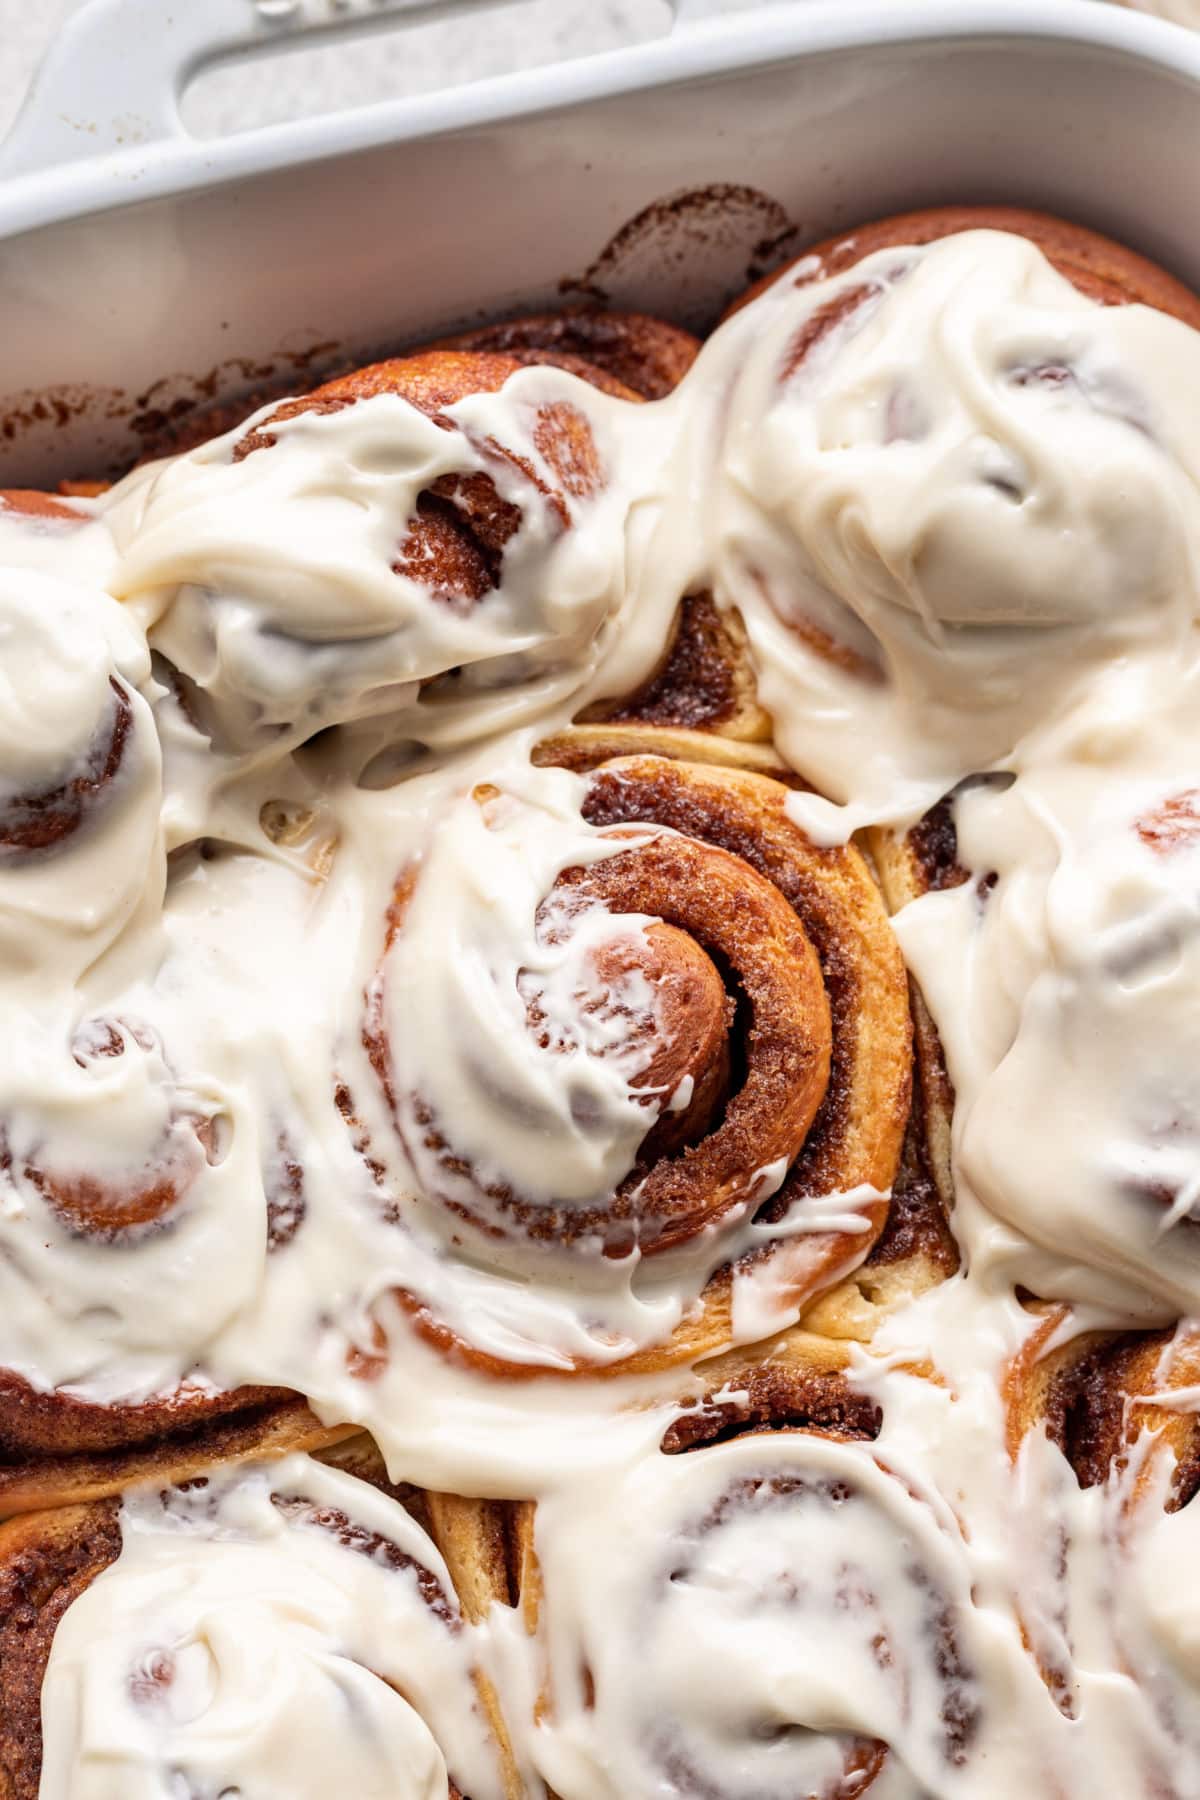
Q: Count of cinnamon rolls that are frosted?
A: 9